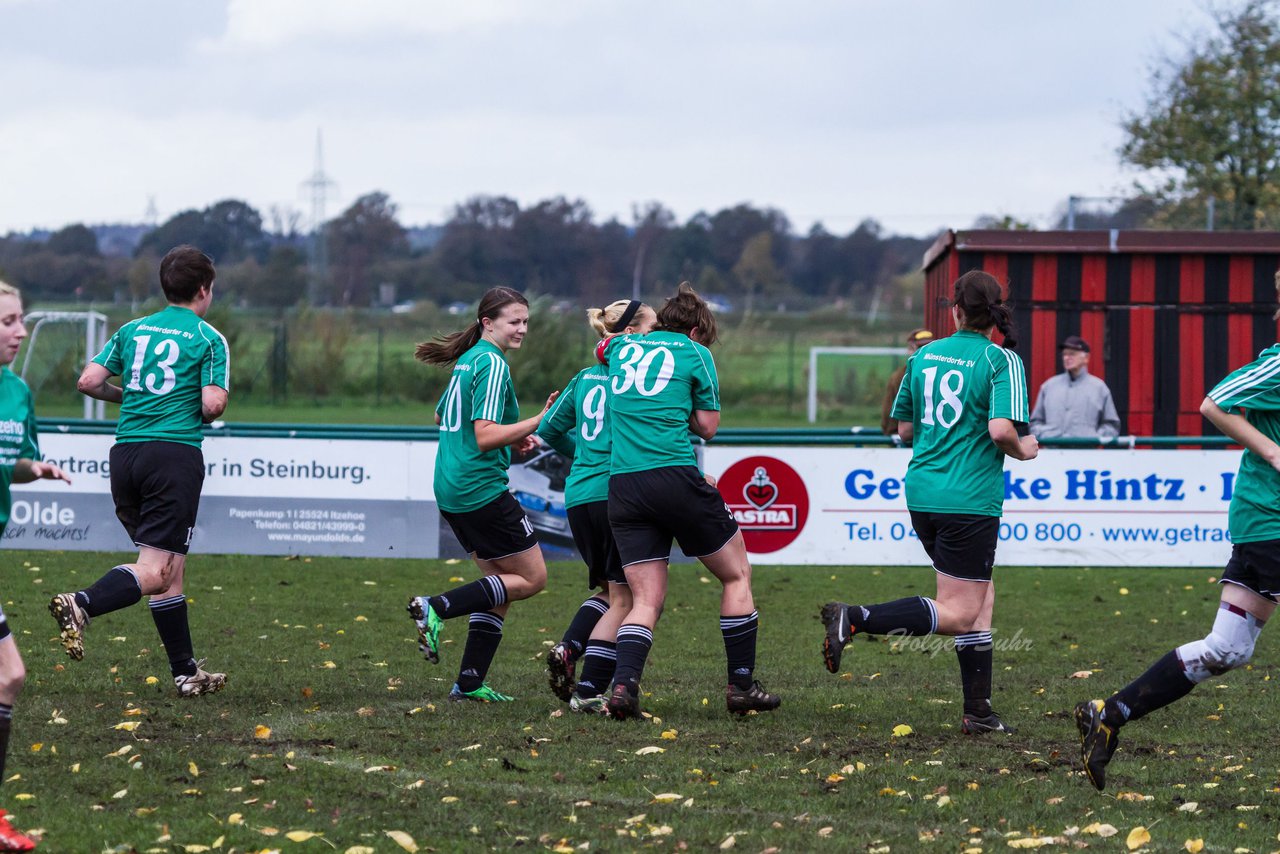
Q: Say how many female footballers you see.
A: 7